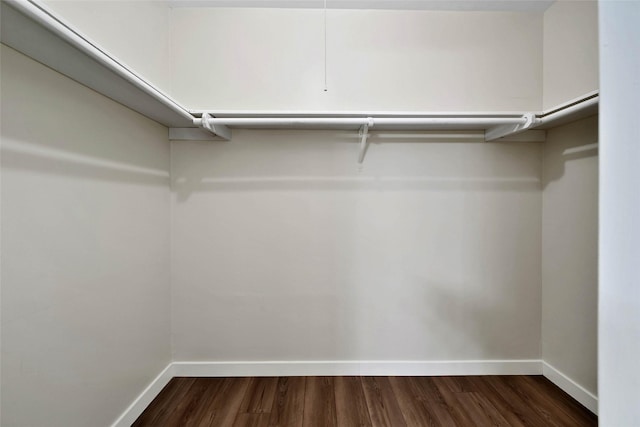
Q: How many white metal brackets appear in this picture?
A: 3